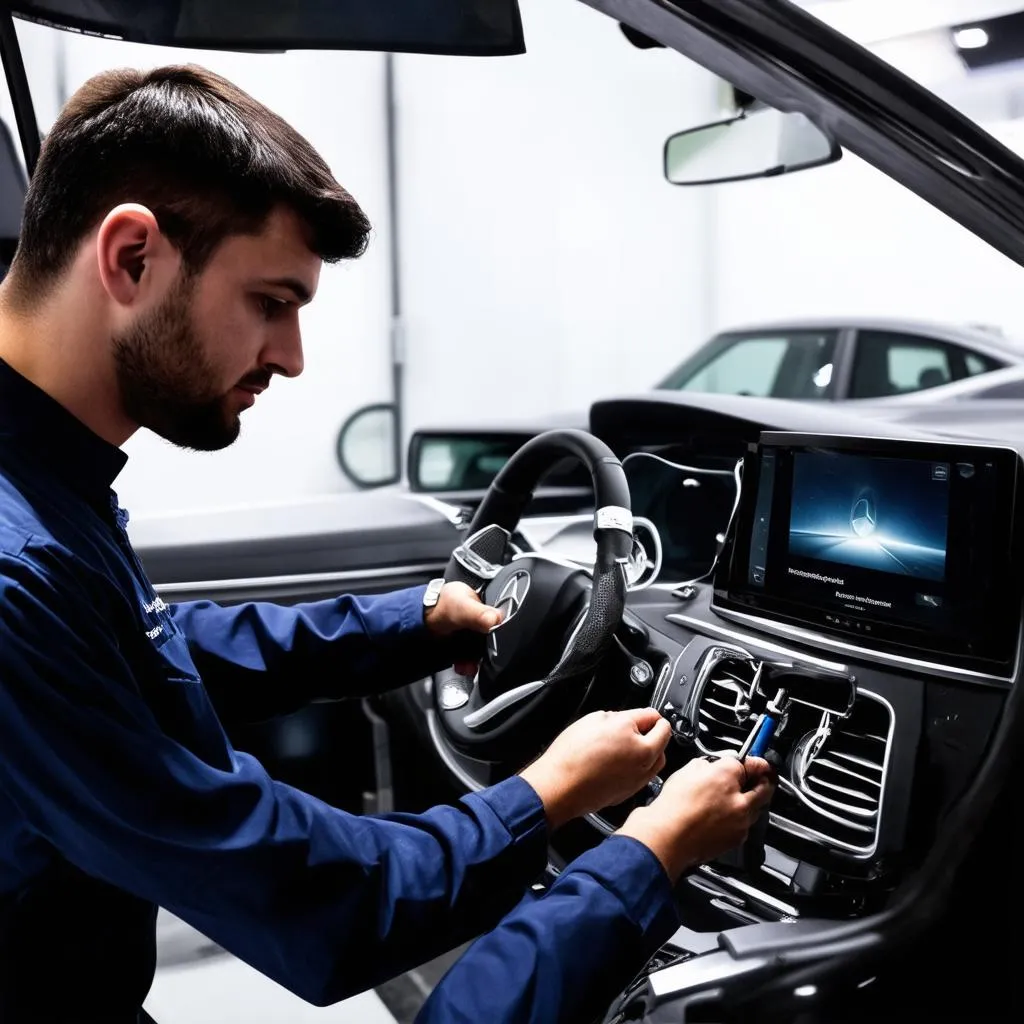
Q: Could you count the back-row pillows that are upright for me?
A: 1